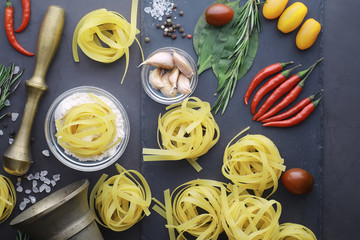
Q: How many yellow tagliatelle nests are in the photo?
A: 9